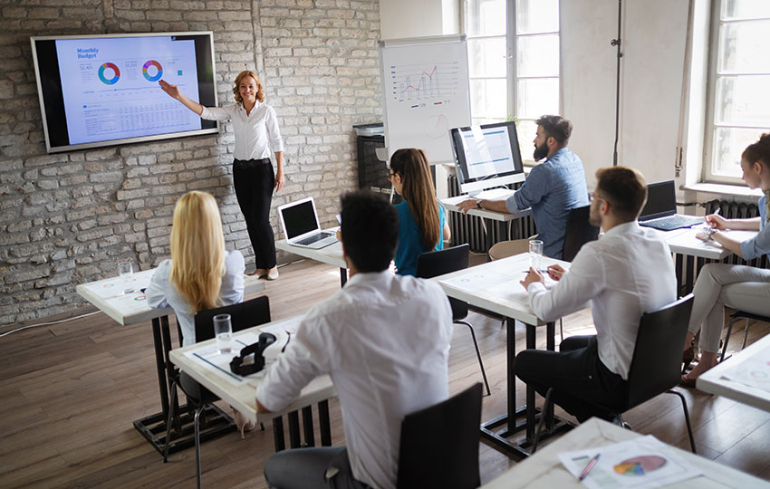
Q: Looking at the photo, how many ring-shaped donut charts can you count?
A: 2